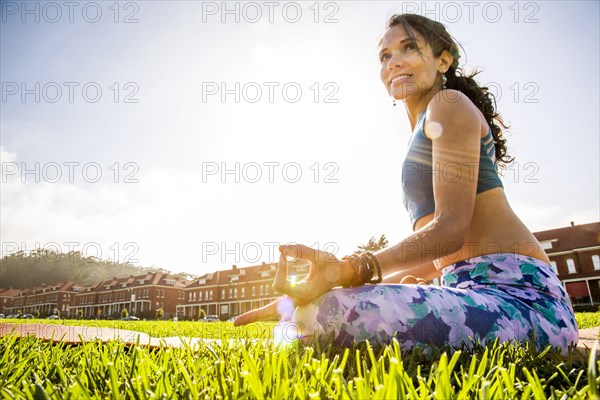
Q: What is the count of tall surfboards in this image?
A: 0